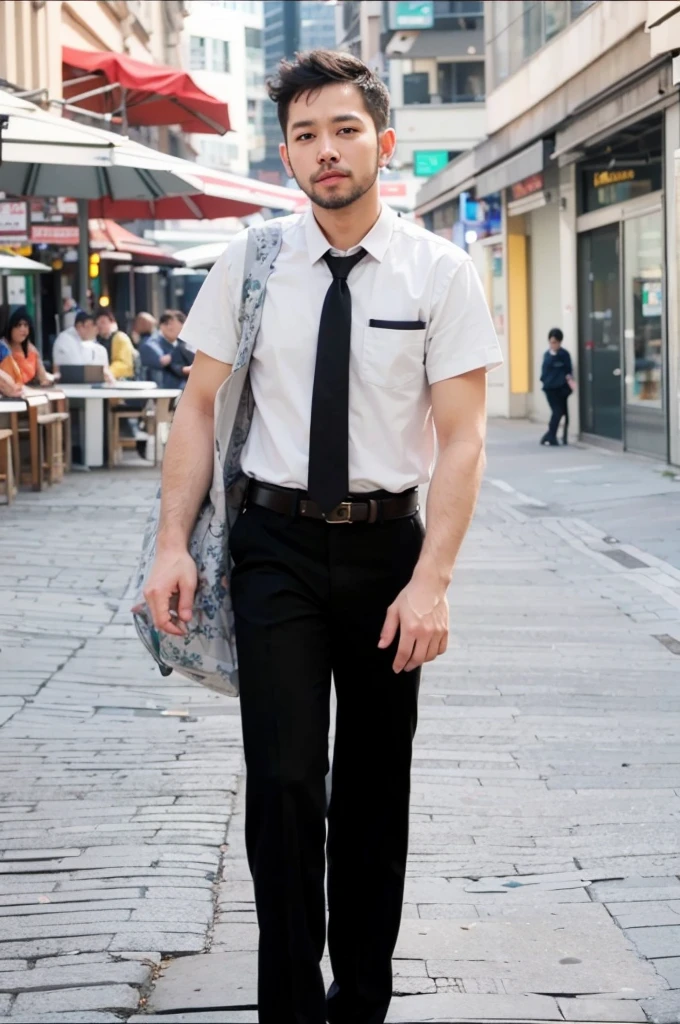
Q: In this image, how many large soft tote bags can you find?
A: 1